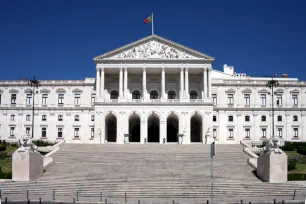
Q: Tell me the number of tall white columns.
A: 10